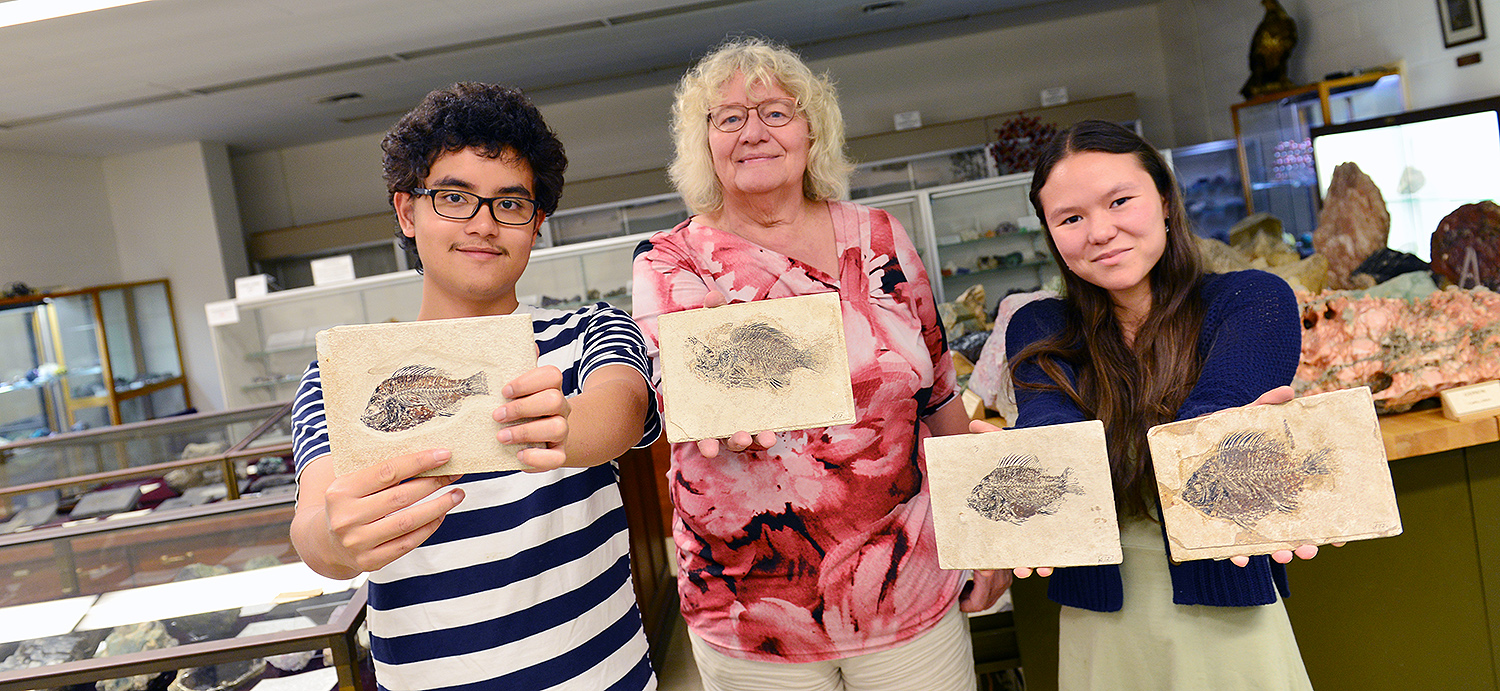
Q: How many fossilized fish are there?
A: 4